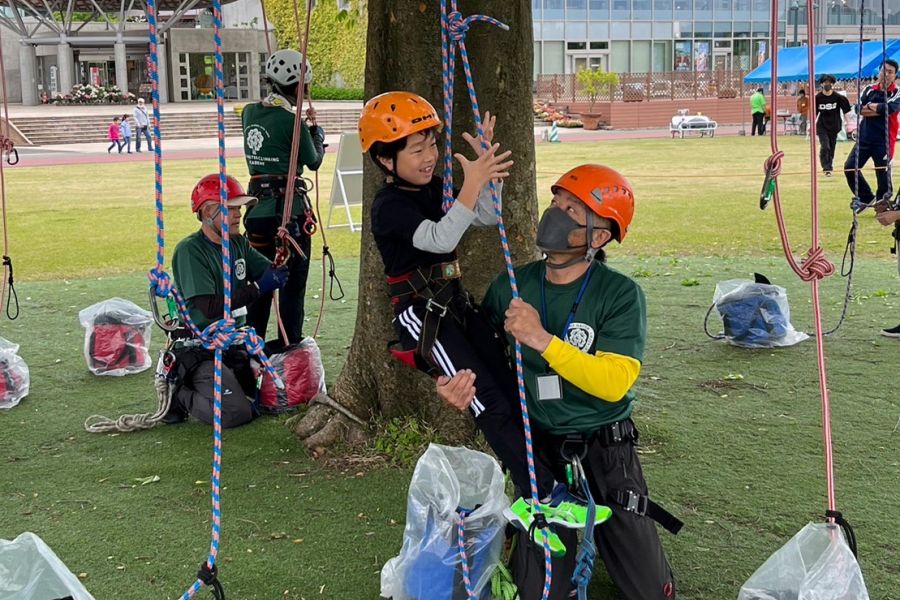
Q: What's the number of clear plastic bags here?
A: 7